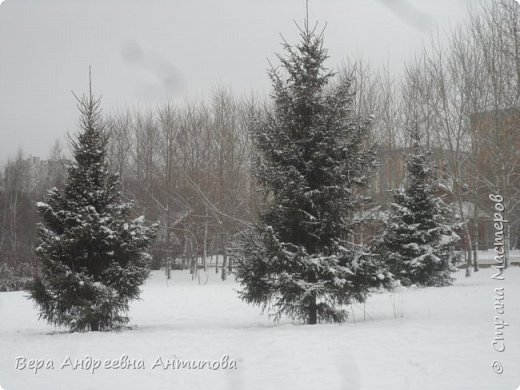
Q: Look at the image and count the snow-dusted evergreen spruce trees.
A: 3